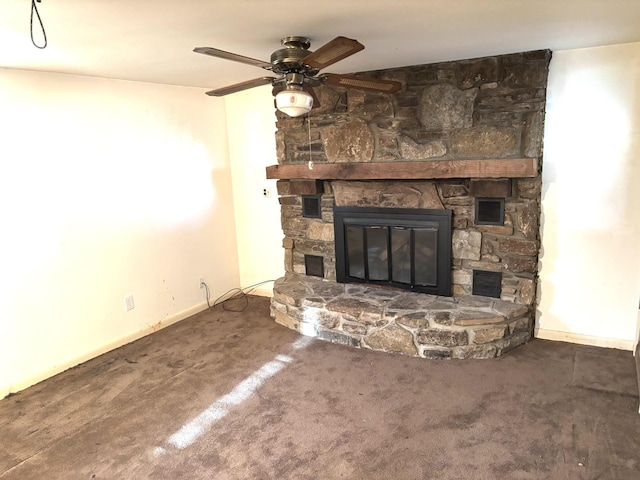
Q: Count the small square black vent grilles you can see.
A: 4